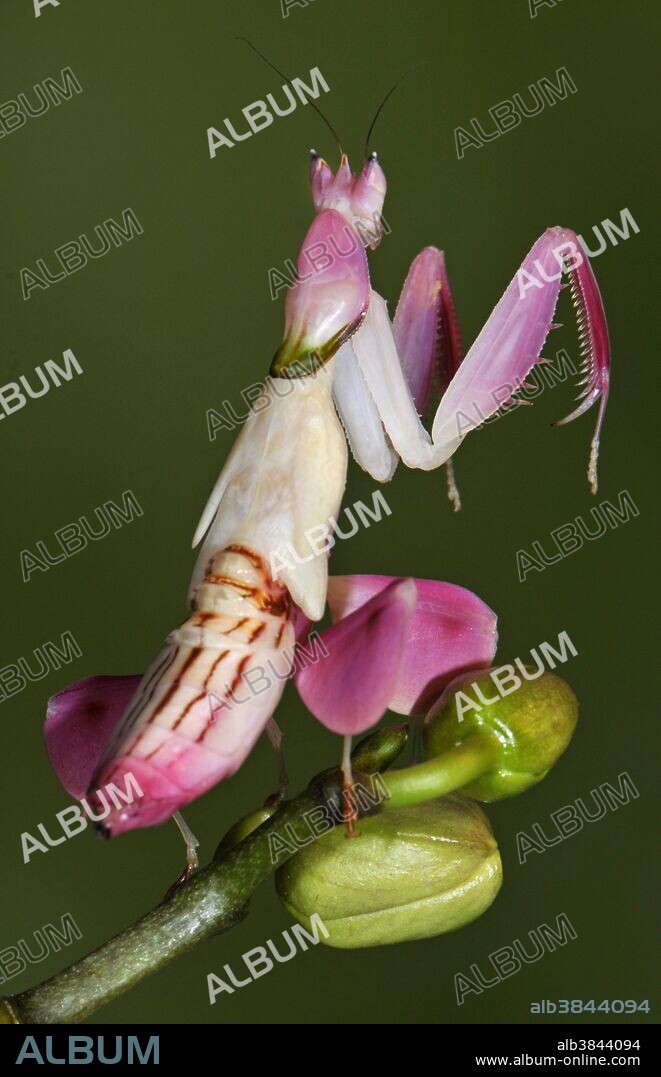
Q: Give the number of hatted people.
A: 0